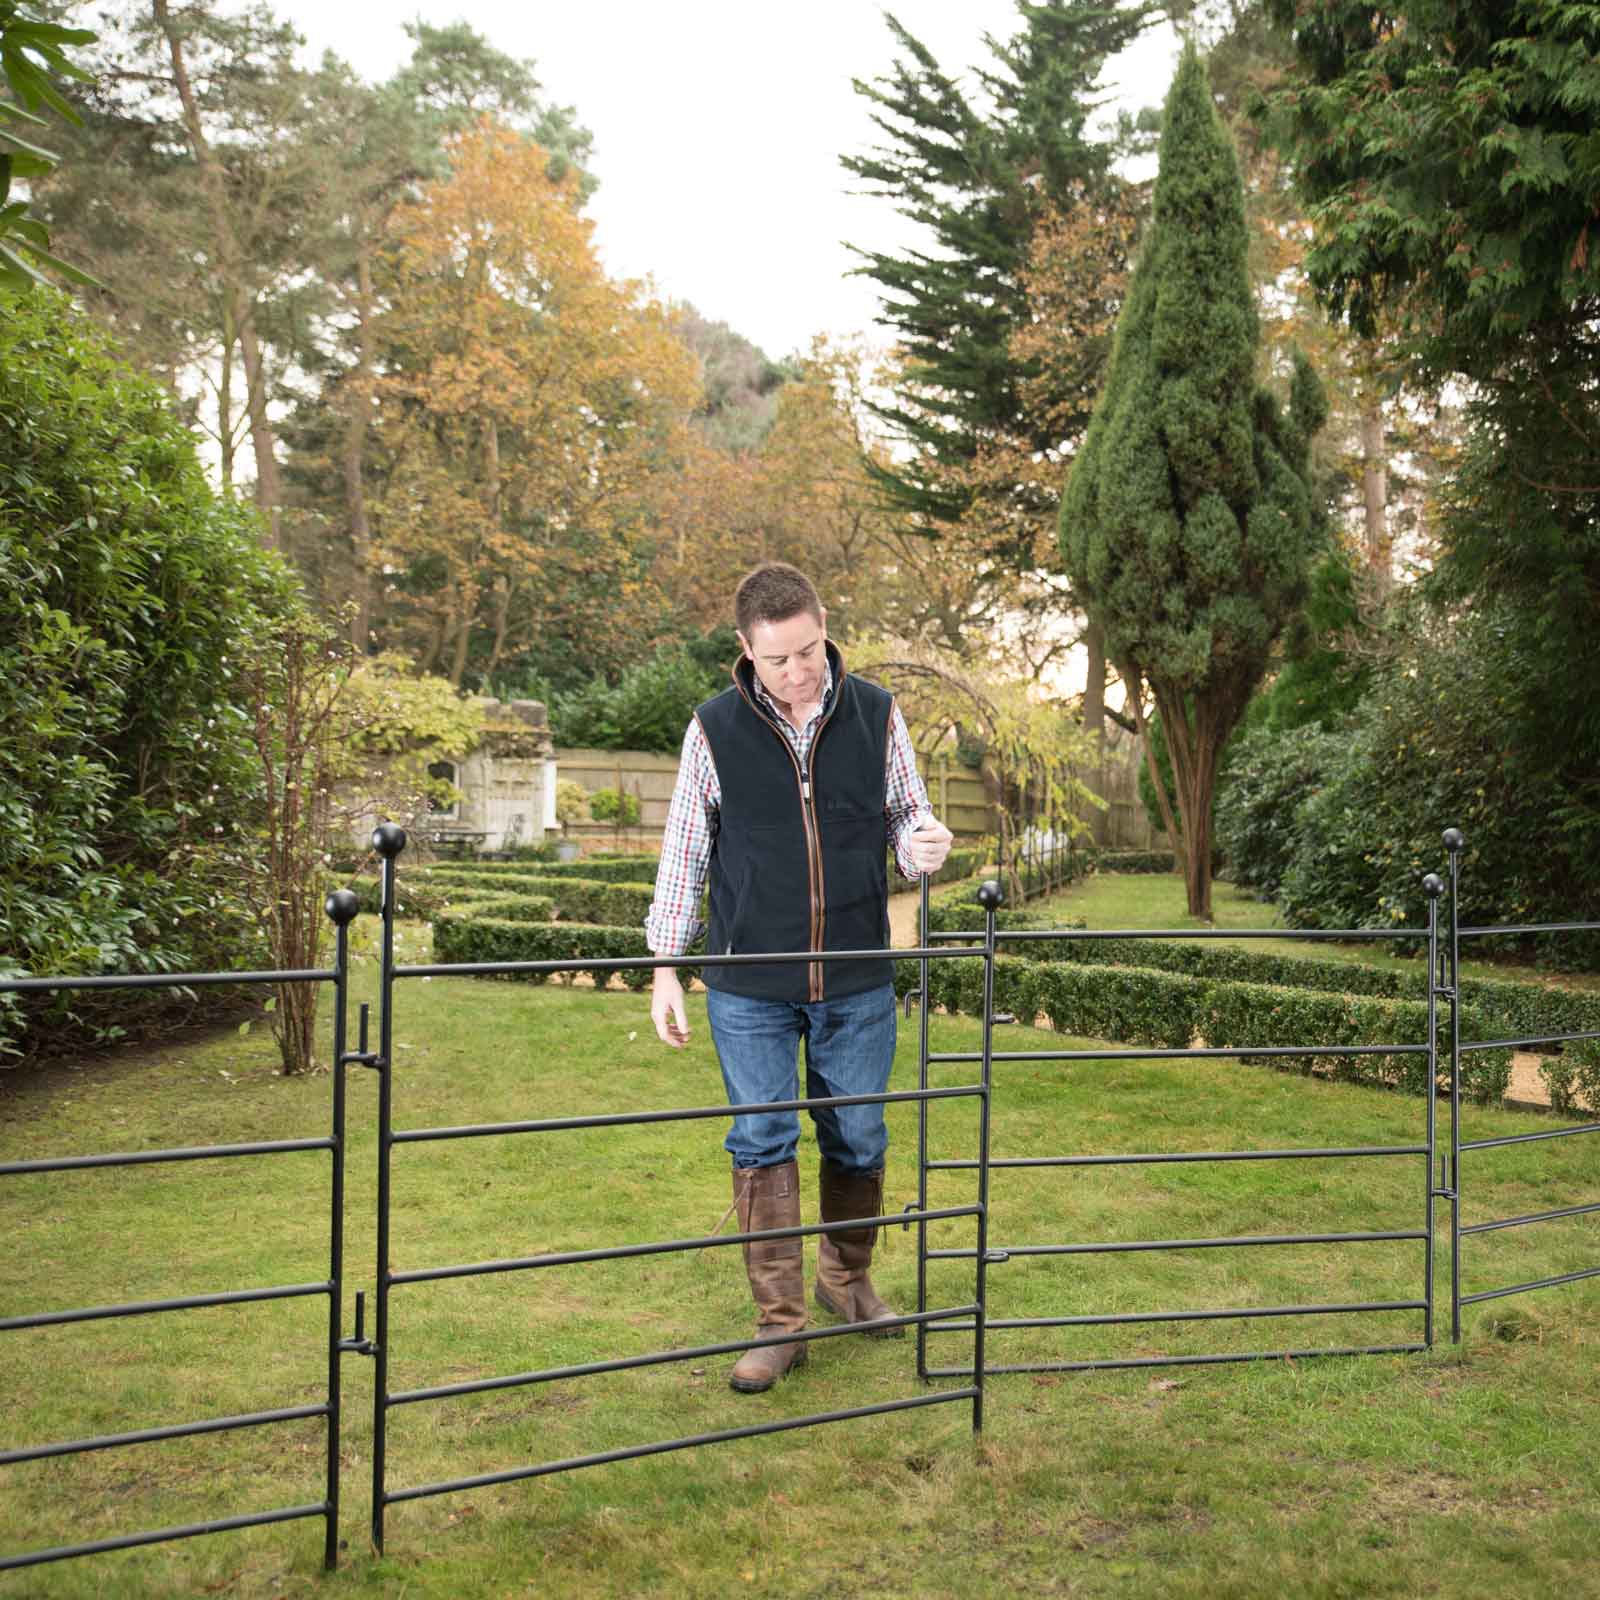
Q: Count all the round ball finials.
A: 5